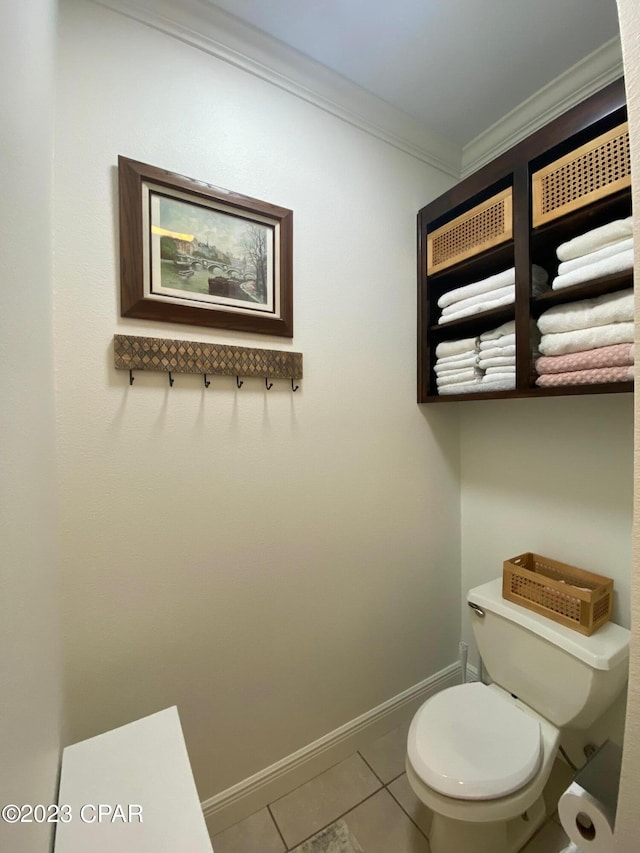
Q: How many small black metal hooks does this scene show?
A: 6